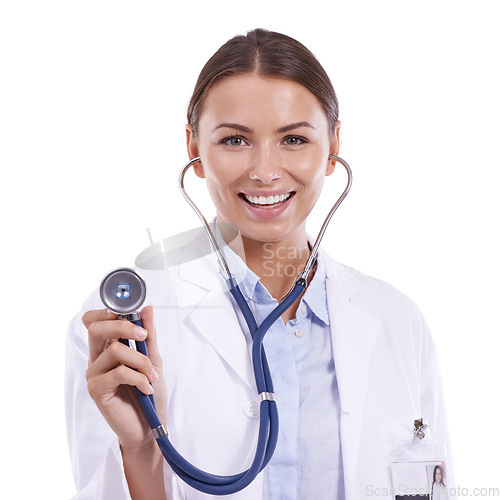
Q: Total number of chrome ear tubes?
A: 2